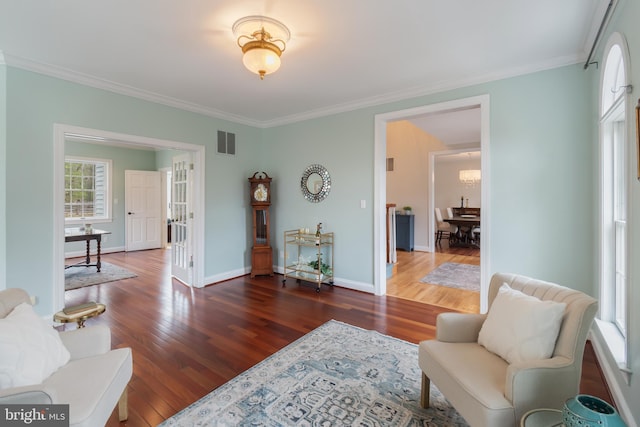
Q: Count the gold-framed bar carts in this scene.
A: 1